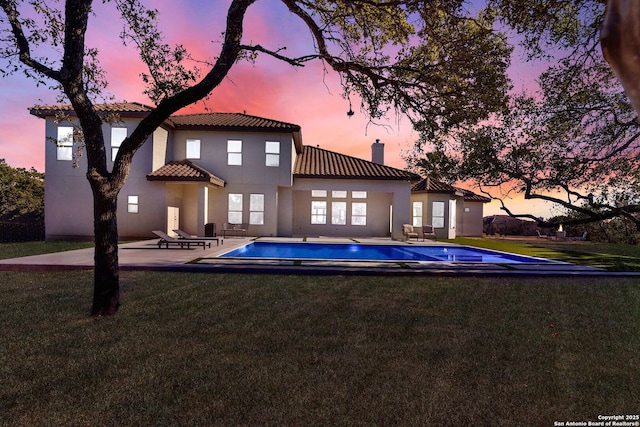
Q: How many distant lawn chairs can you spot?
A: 2